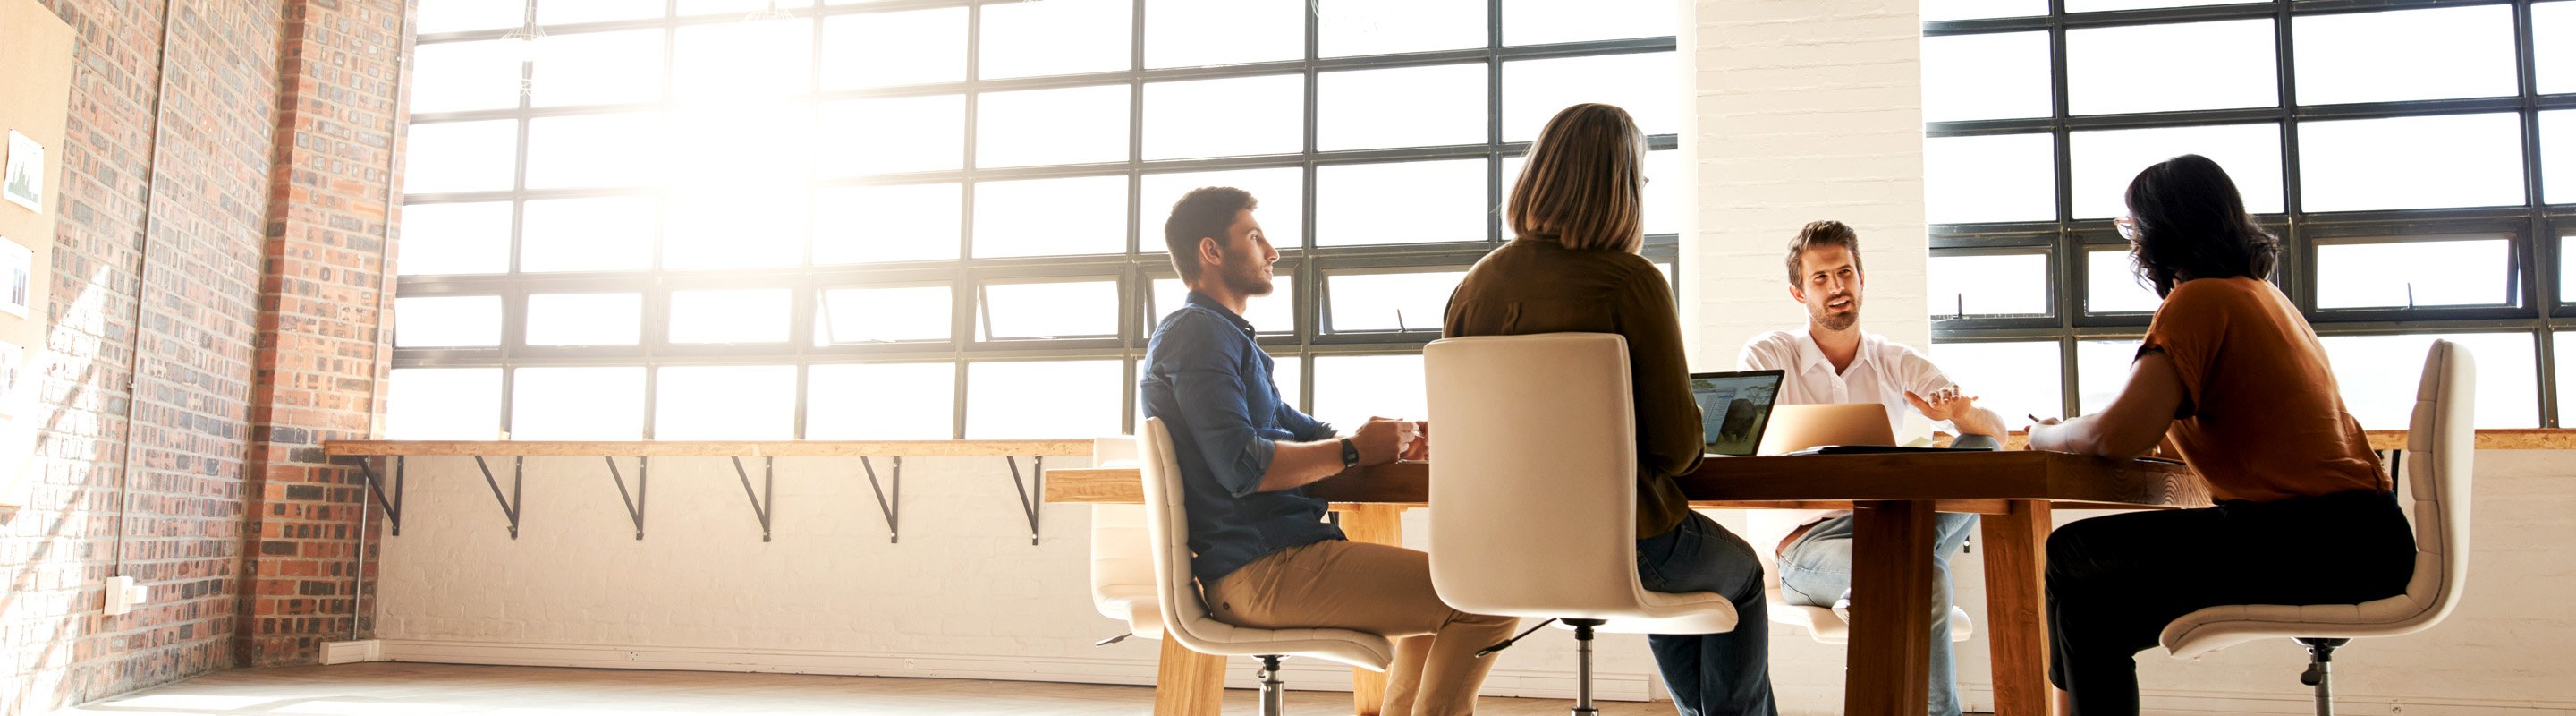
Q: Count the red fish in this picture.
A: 0